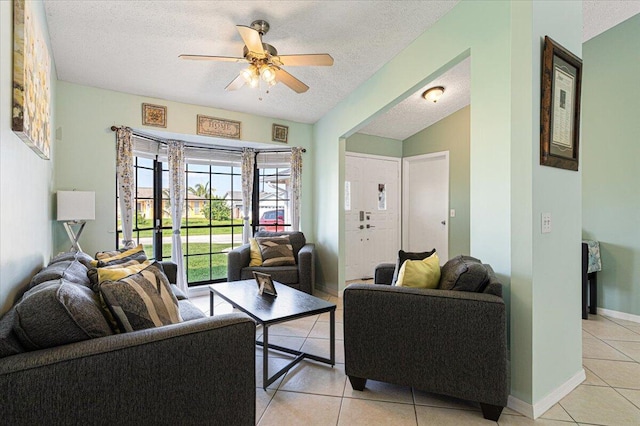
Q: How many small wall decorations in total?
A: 3